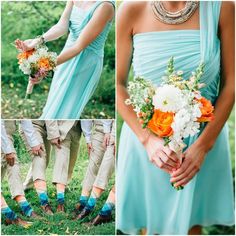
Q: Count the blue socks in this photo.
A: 7